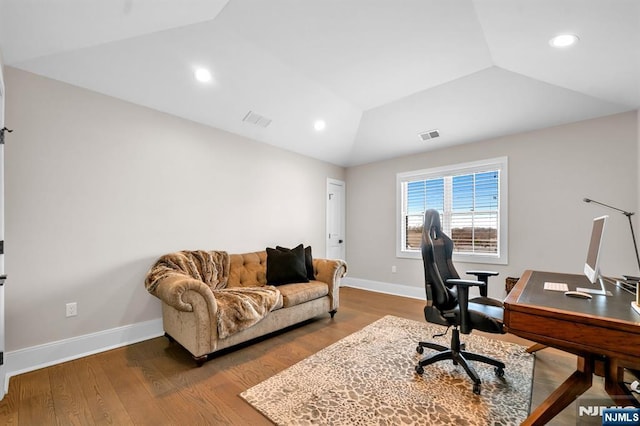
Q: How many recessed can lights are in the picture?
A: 3